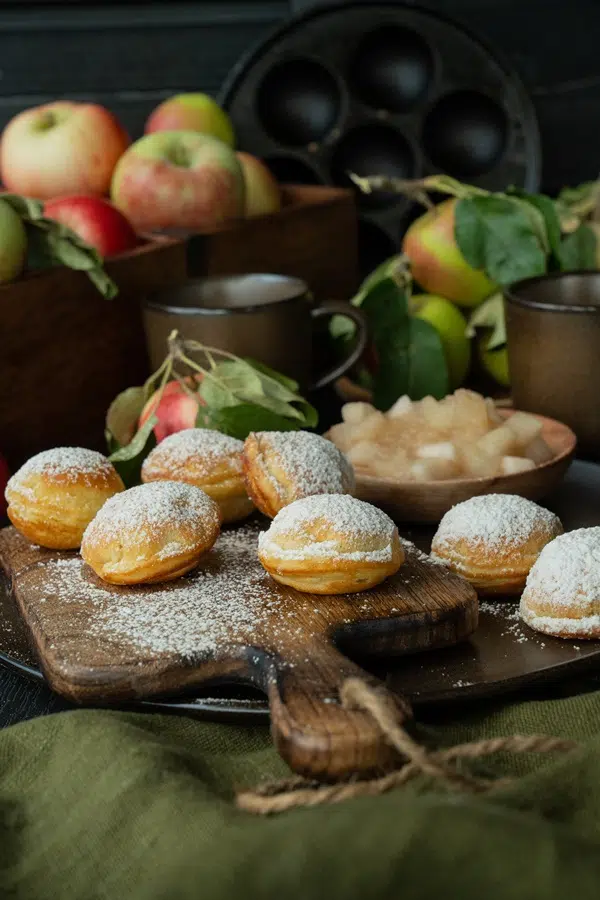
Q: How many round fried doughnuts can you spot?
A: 7